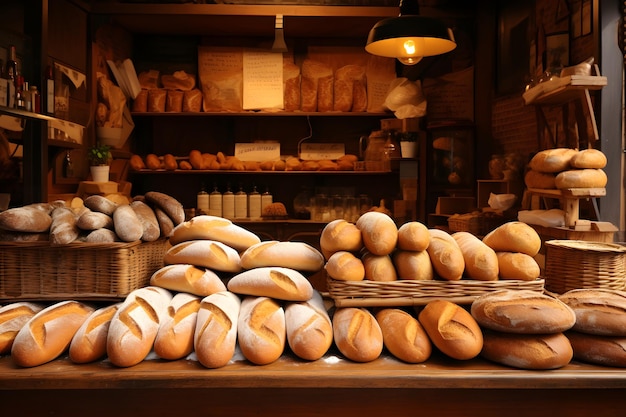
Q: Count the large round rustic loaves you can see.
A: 4